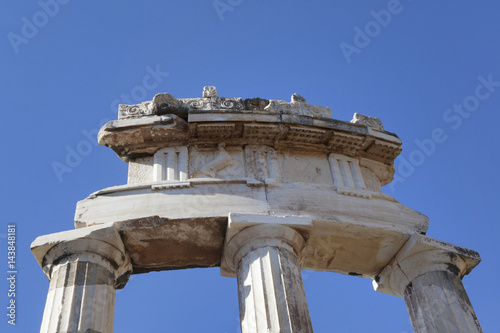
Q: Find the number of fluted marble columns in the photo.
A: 3